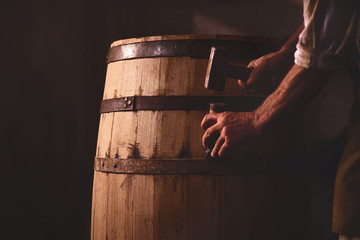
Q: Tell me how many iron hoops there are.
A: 3